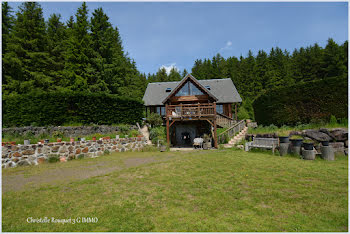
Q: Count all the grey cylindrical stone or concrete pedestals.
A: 4